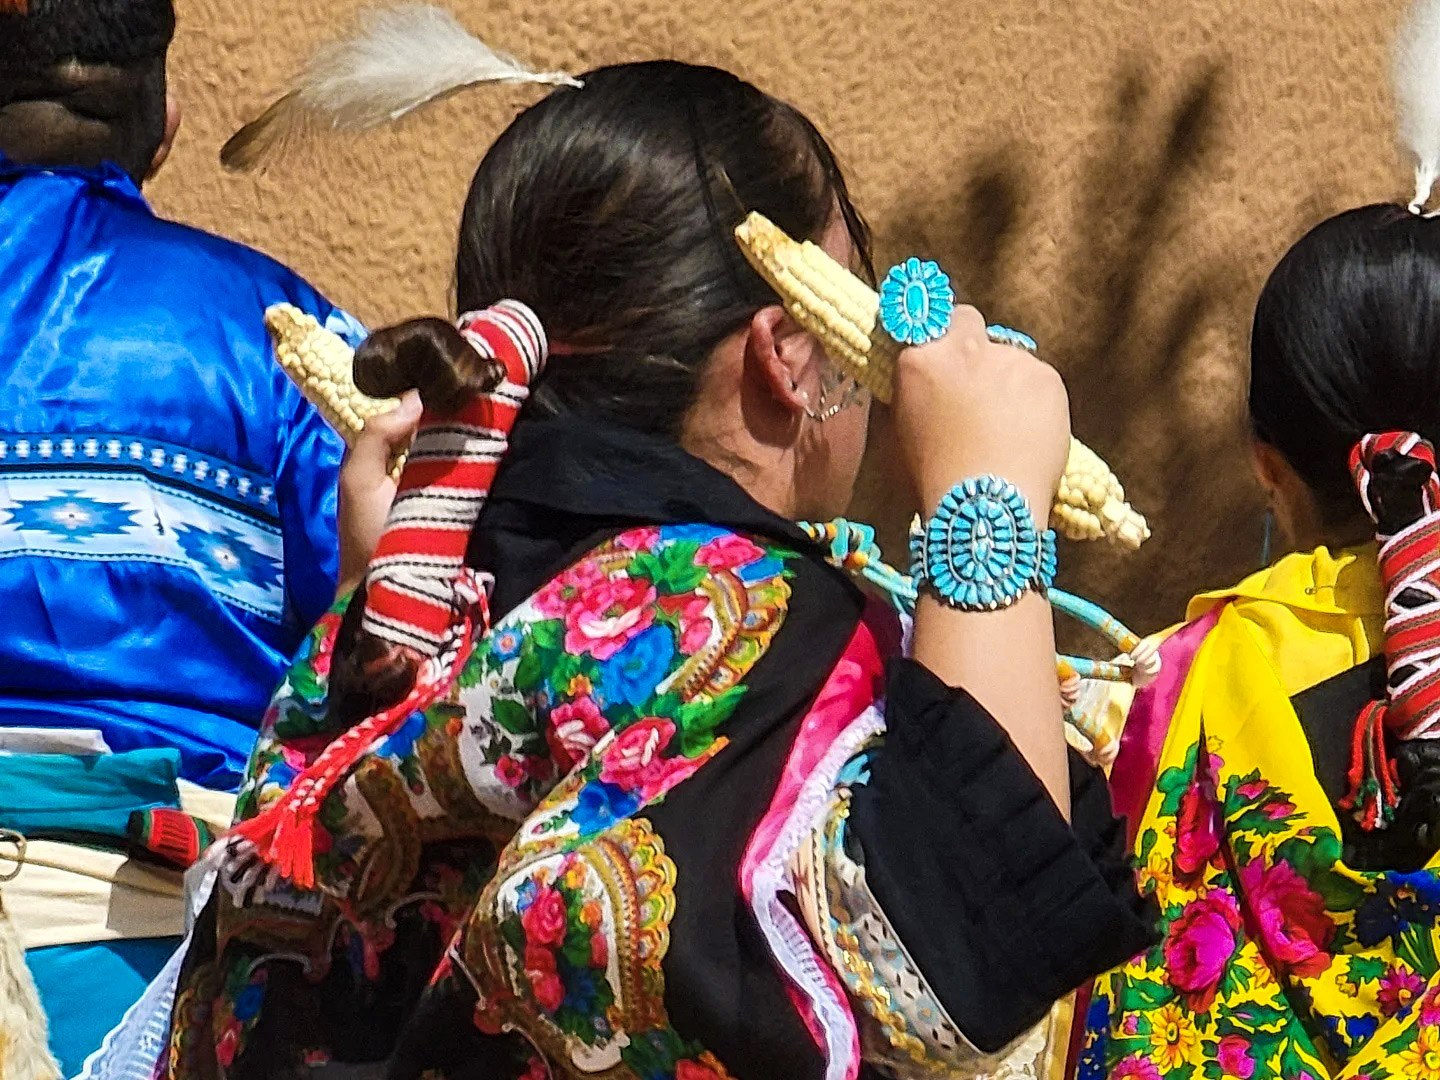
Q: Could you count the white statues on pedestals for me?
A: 0